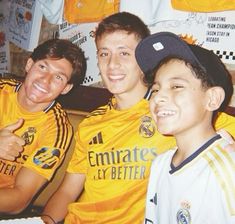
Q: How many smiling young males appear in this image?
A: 3